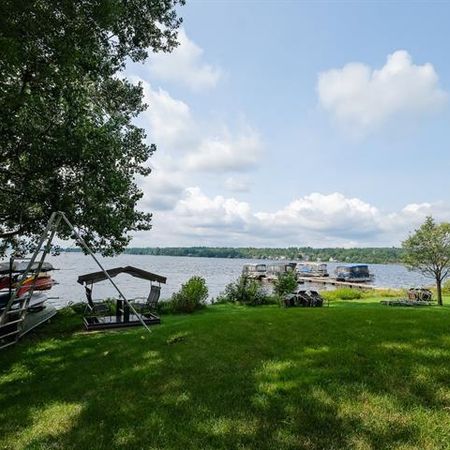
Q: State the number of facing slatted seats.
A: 2